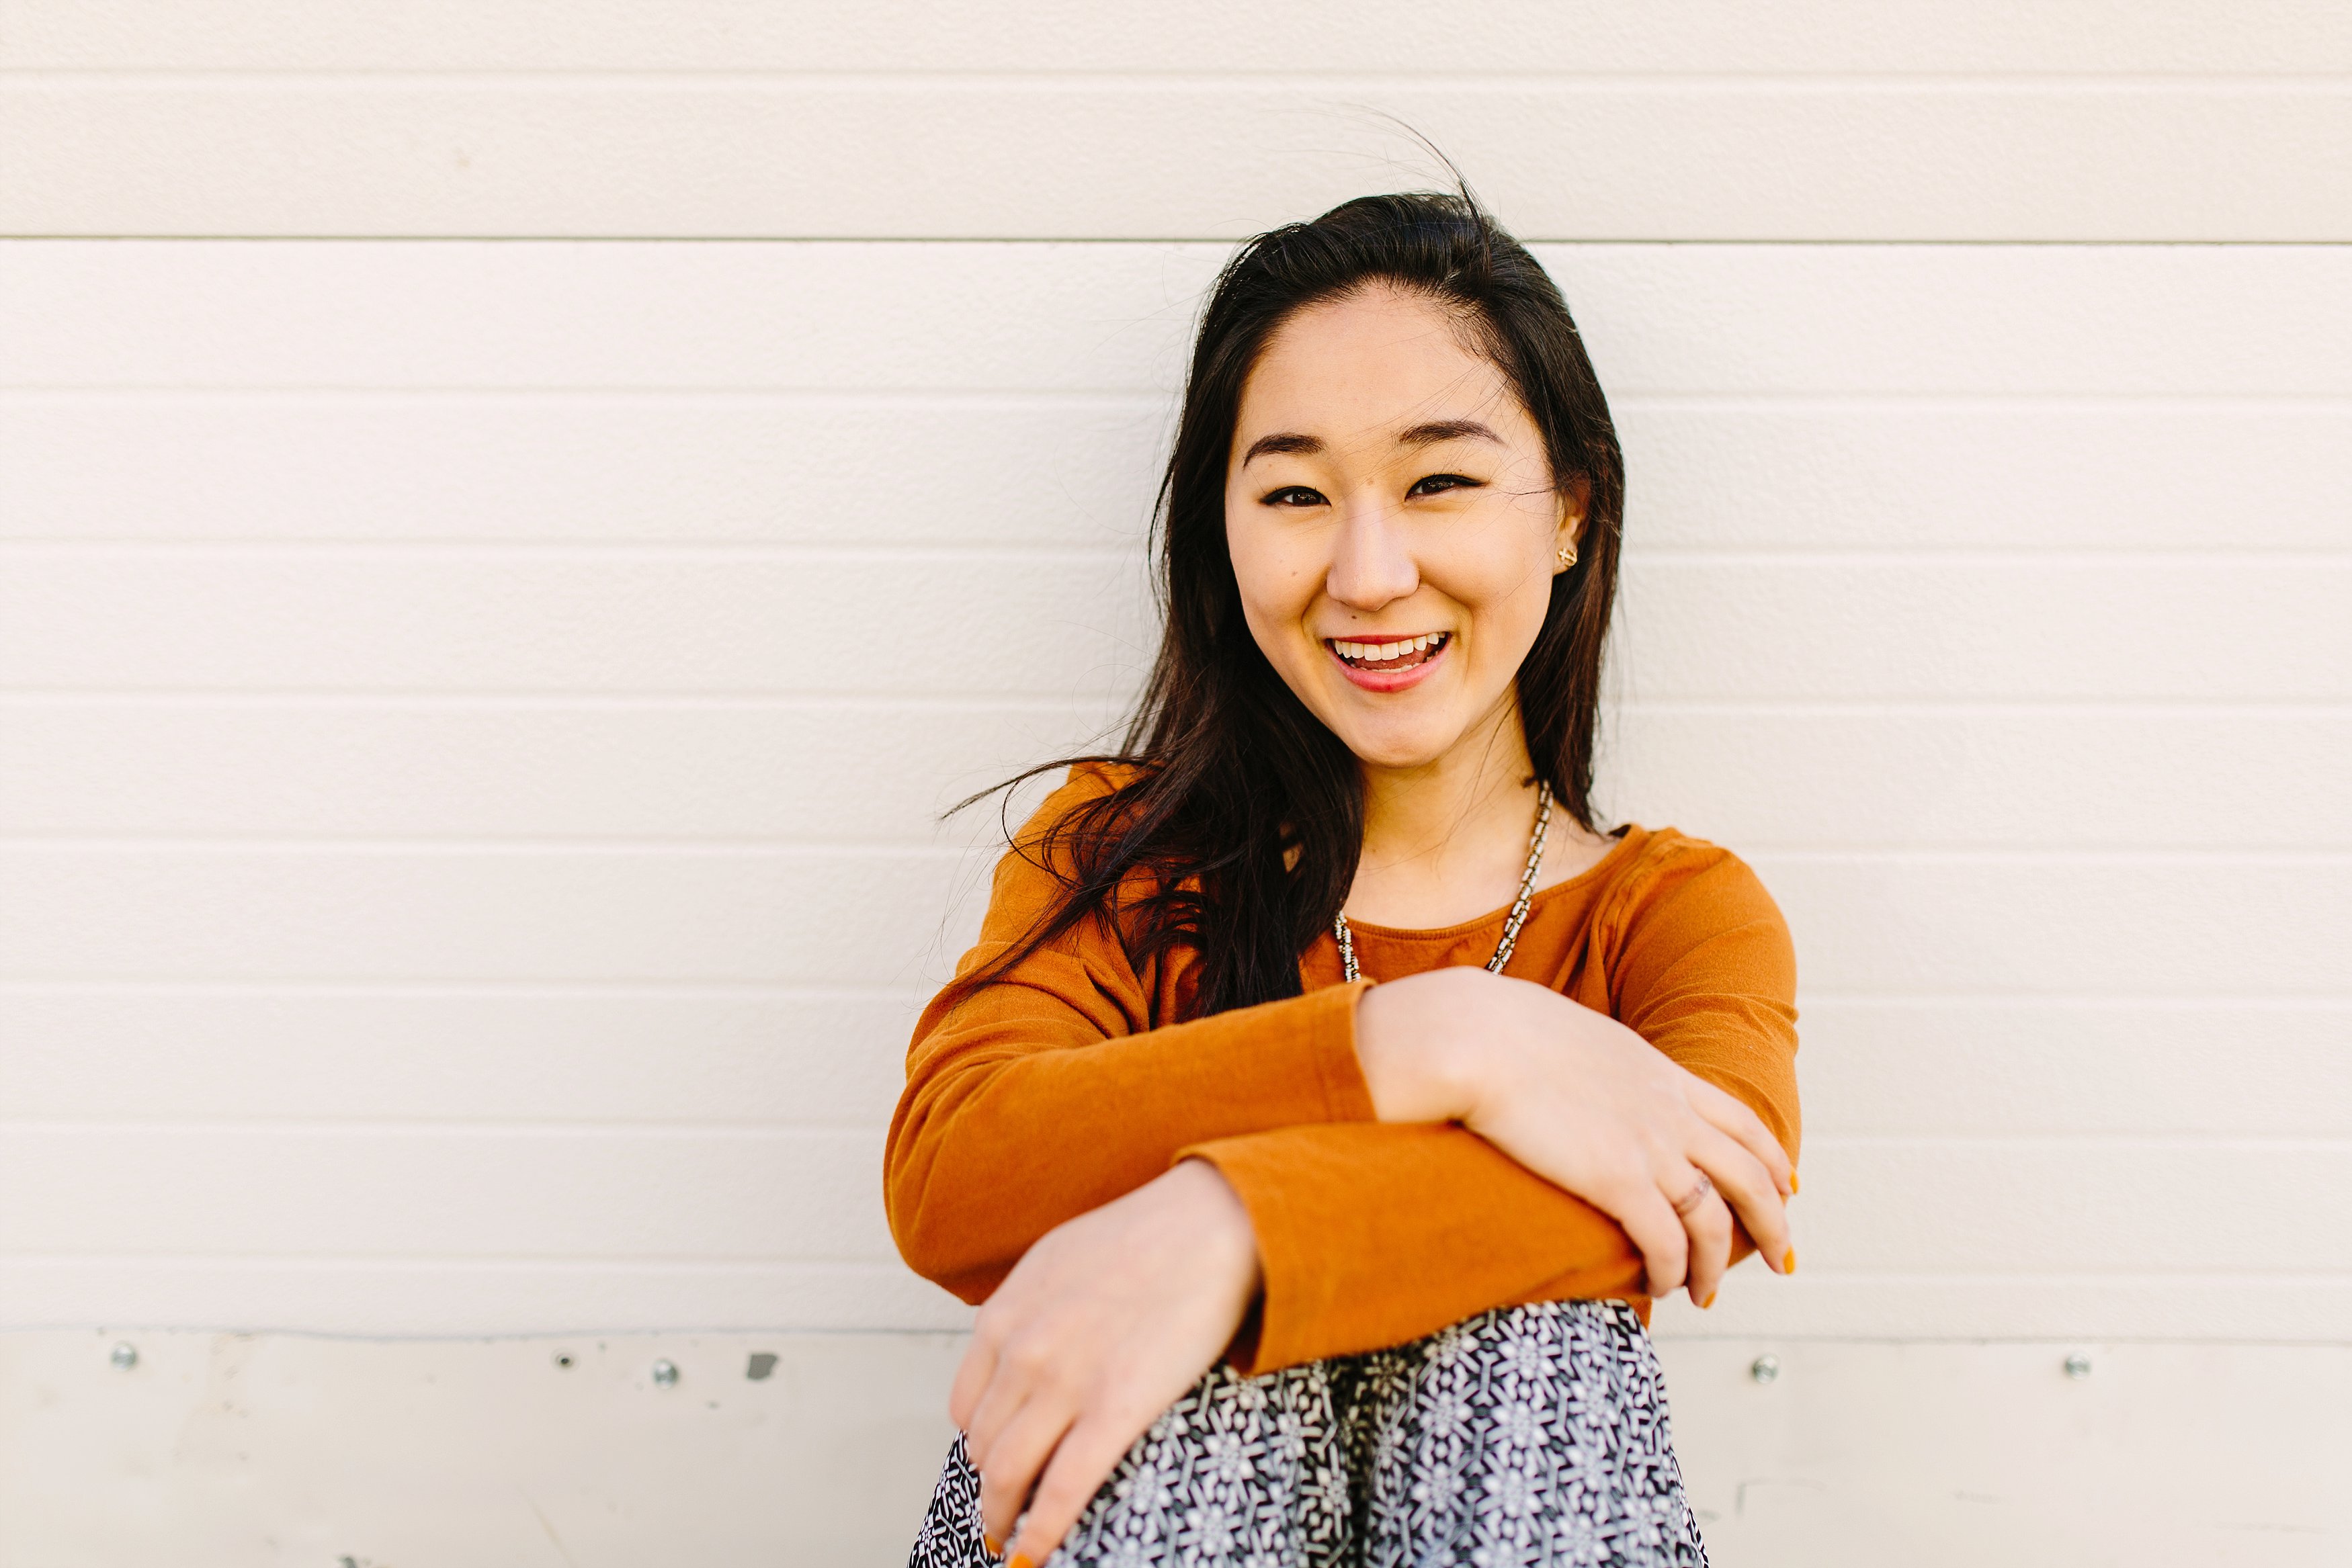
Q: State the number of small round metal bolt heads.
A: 4